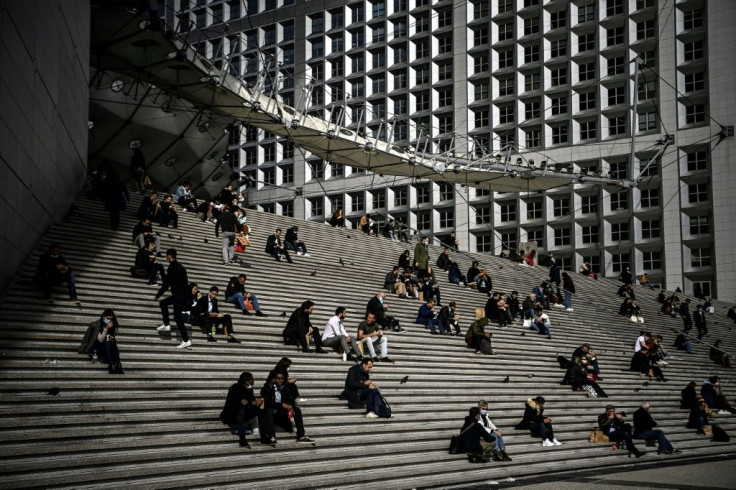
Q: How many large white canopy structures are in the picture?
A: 1